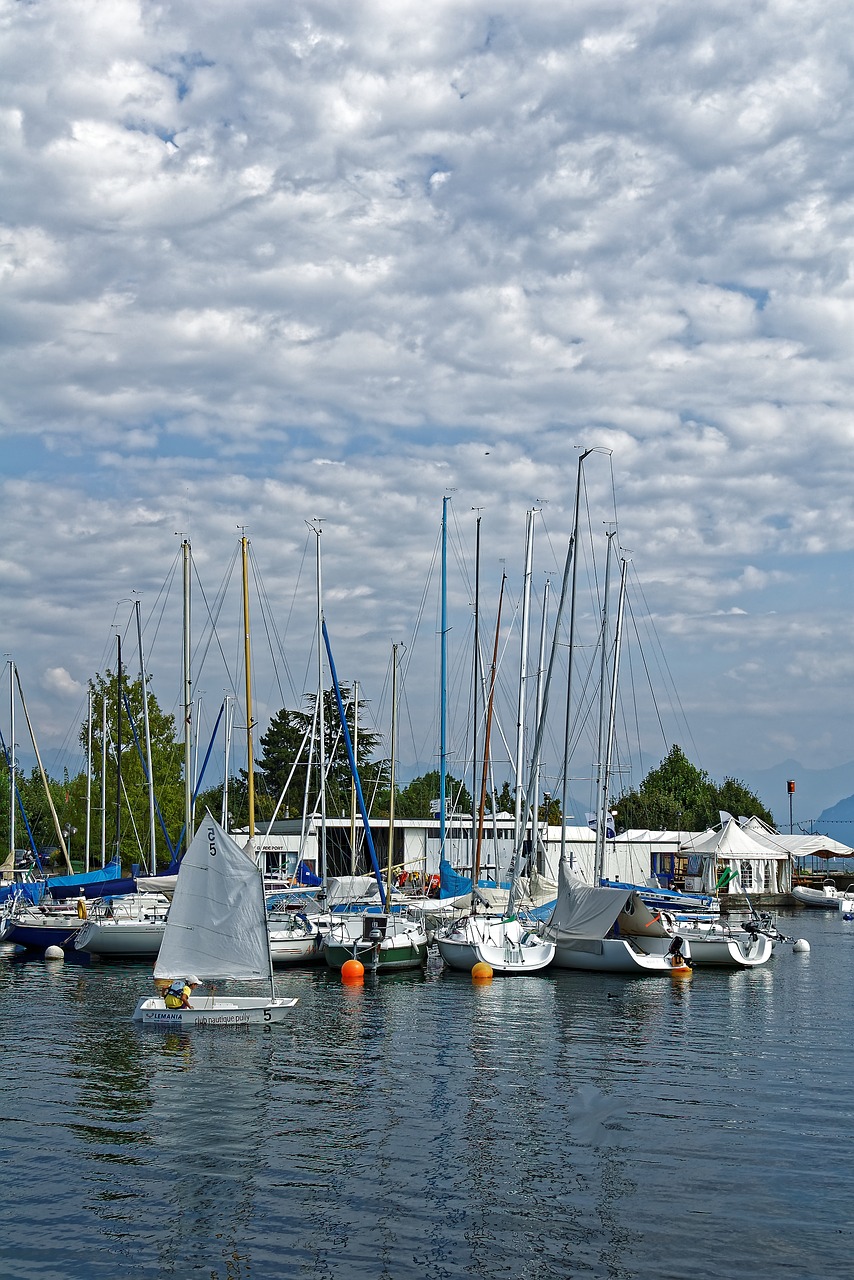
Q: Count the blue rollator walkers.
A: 0